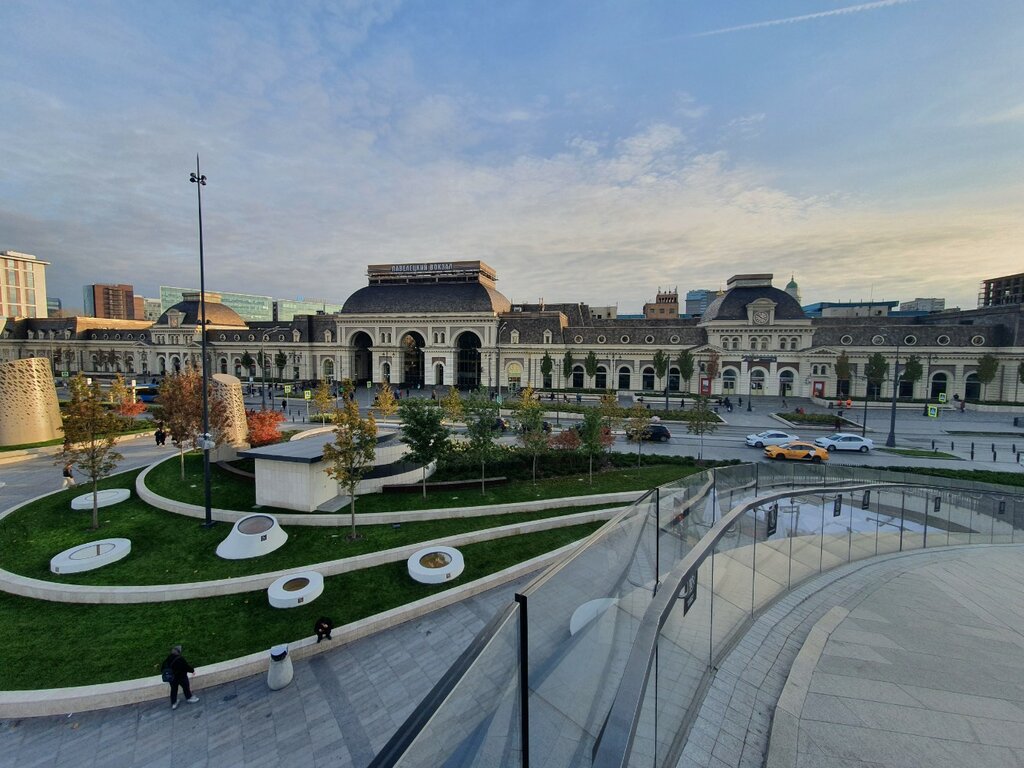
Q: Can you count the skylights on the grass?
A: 5